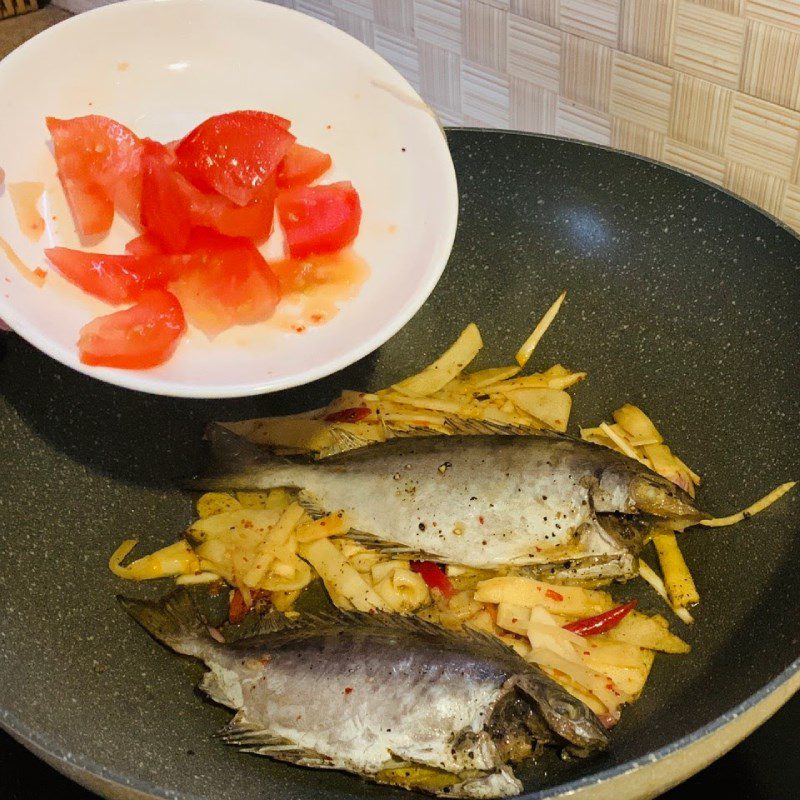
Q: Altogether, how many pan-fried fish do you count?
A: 2